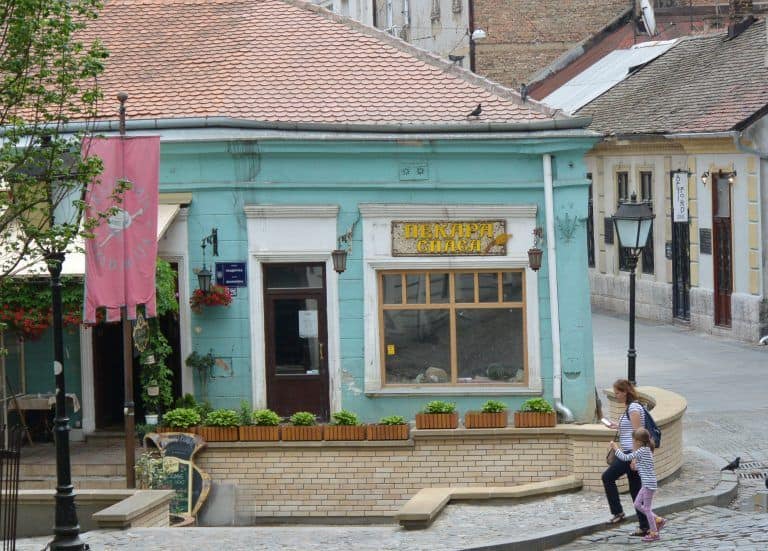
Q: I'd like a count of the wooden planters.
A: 9